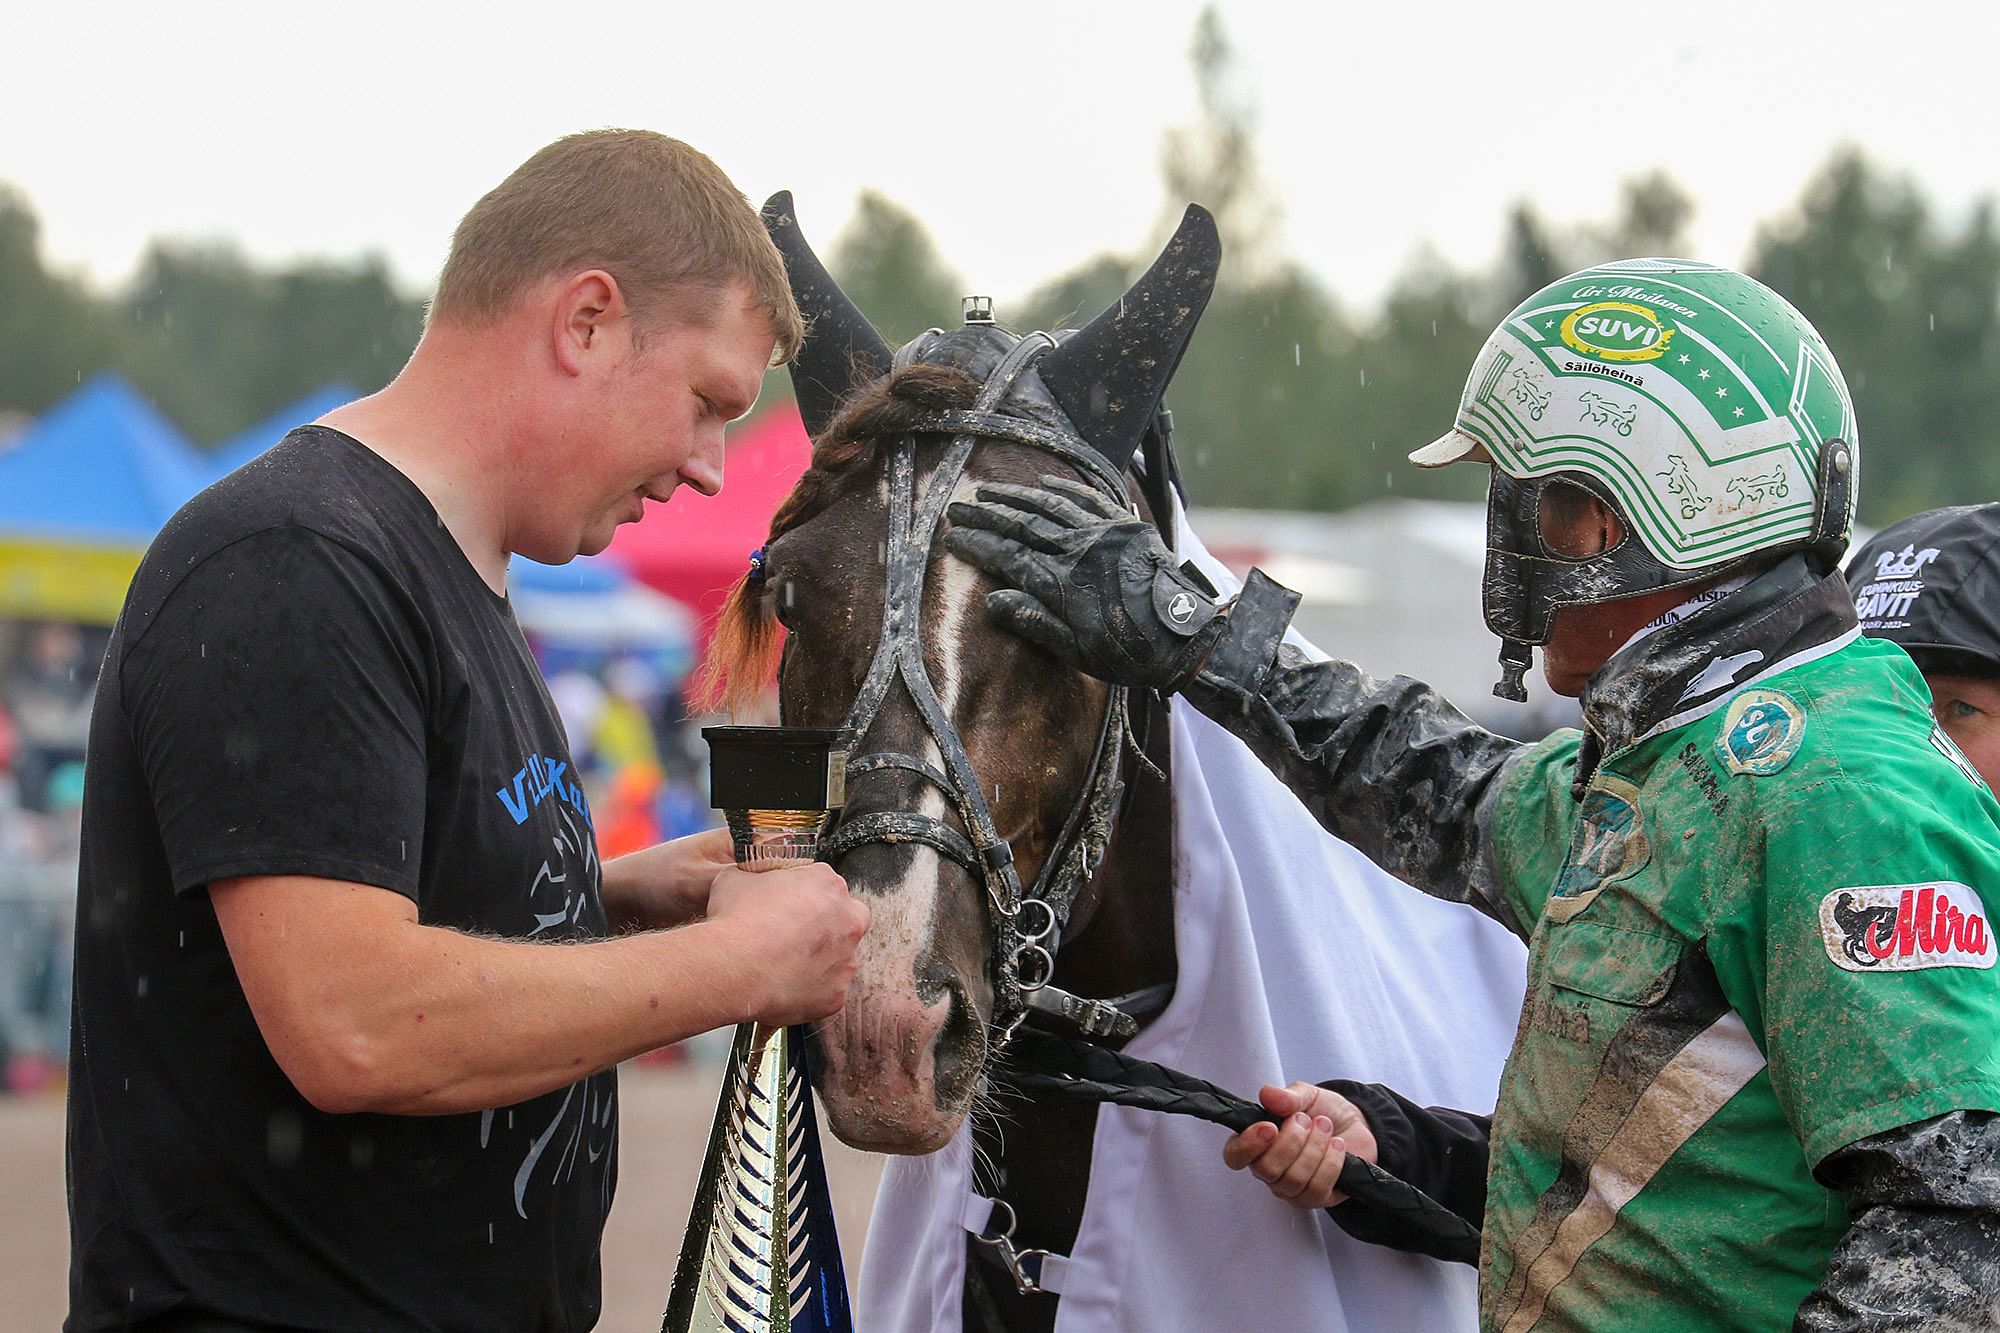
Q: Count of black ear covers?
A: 2